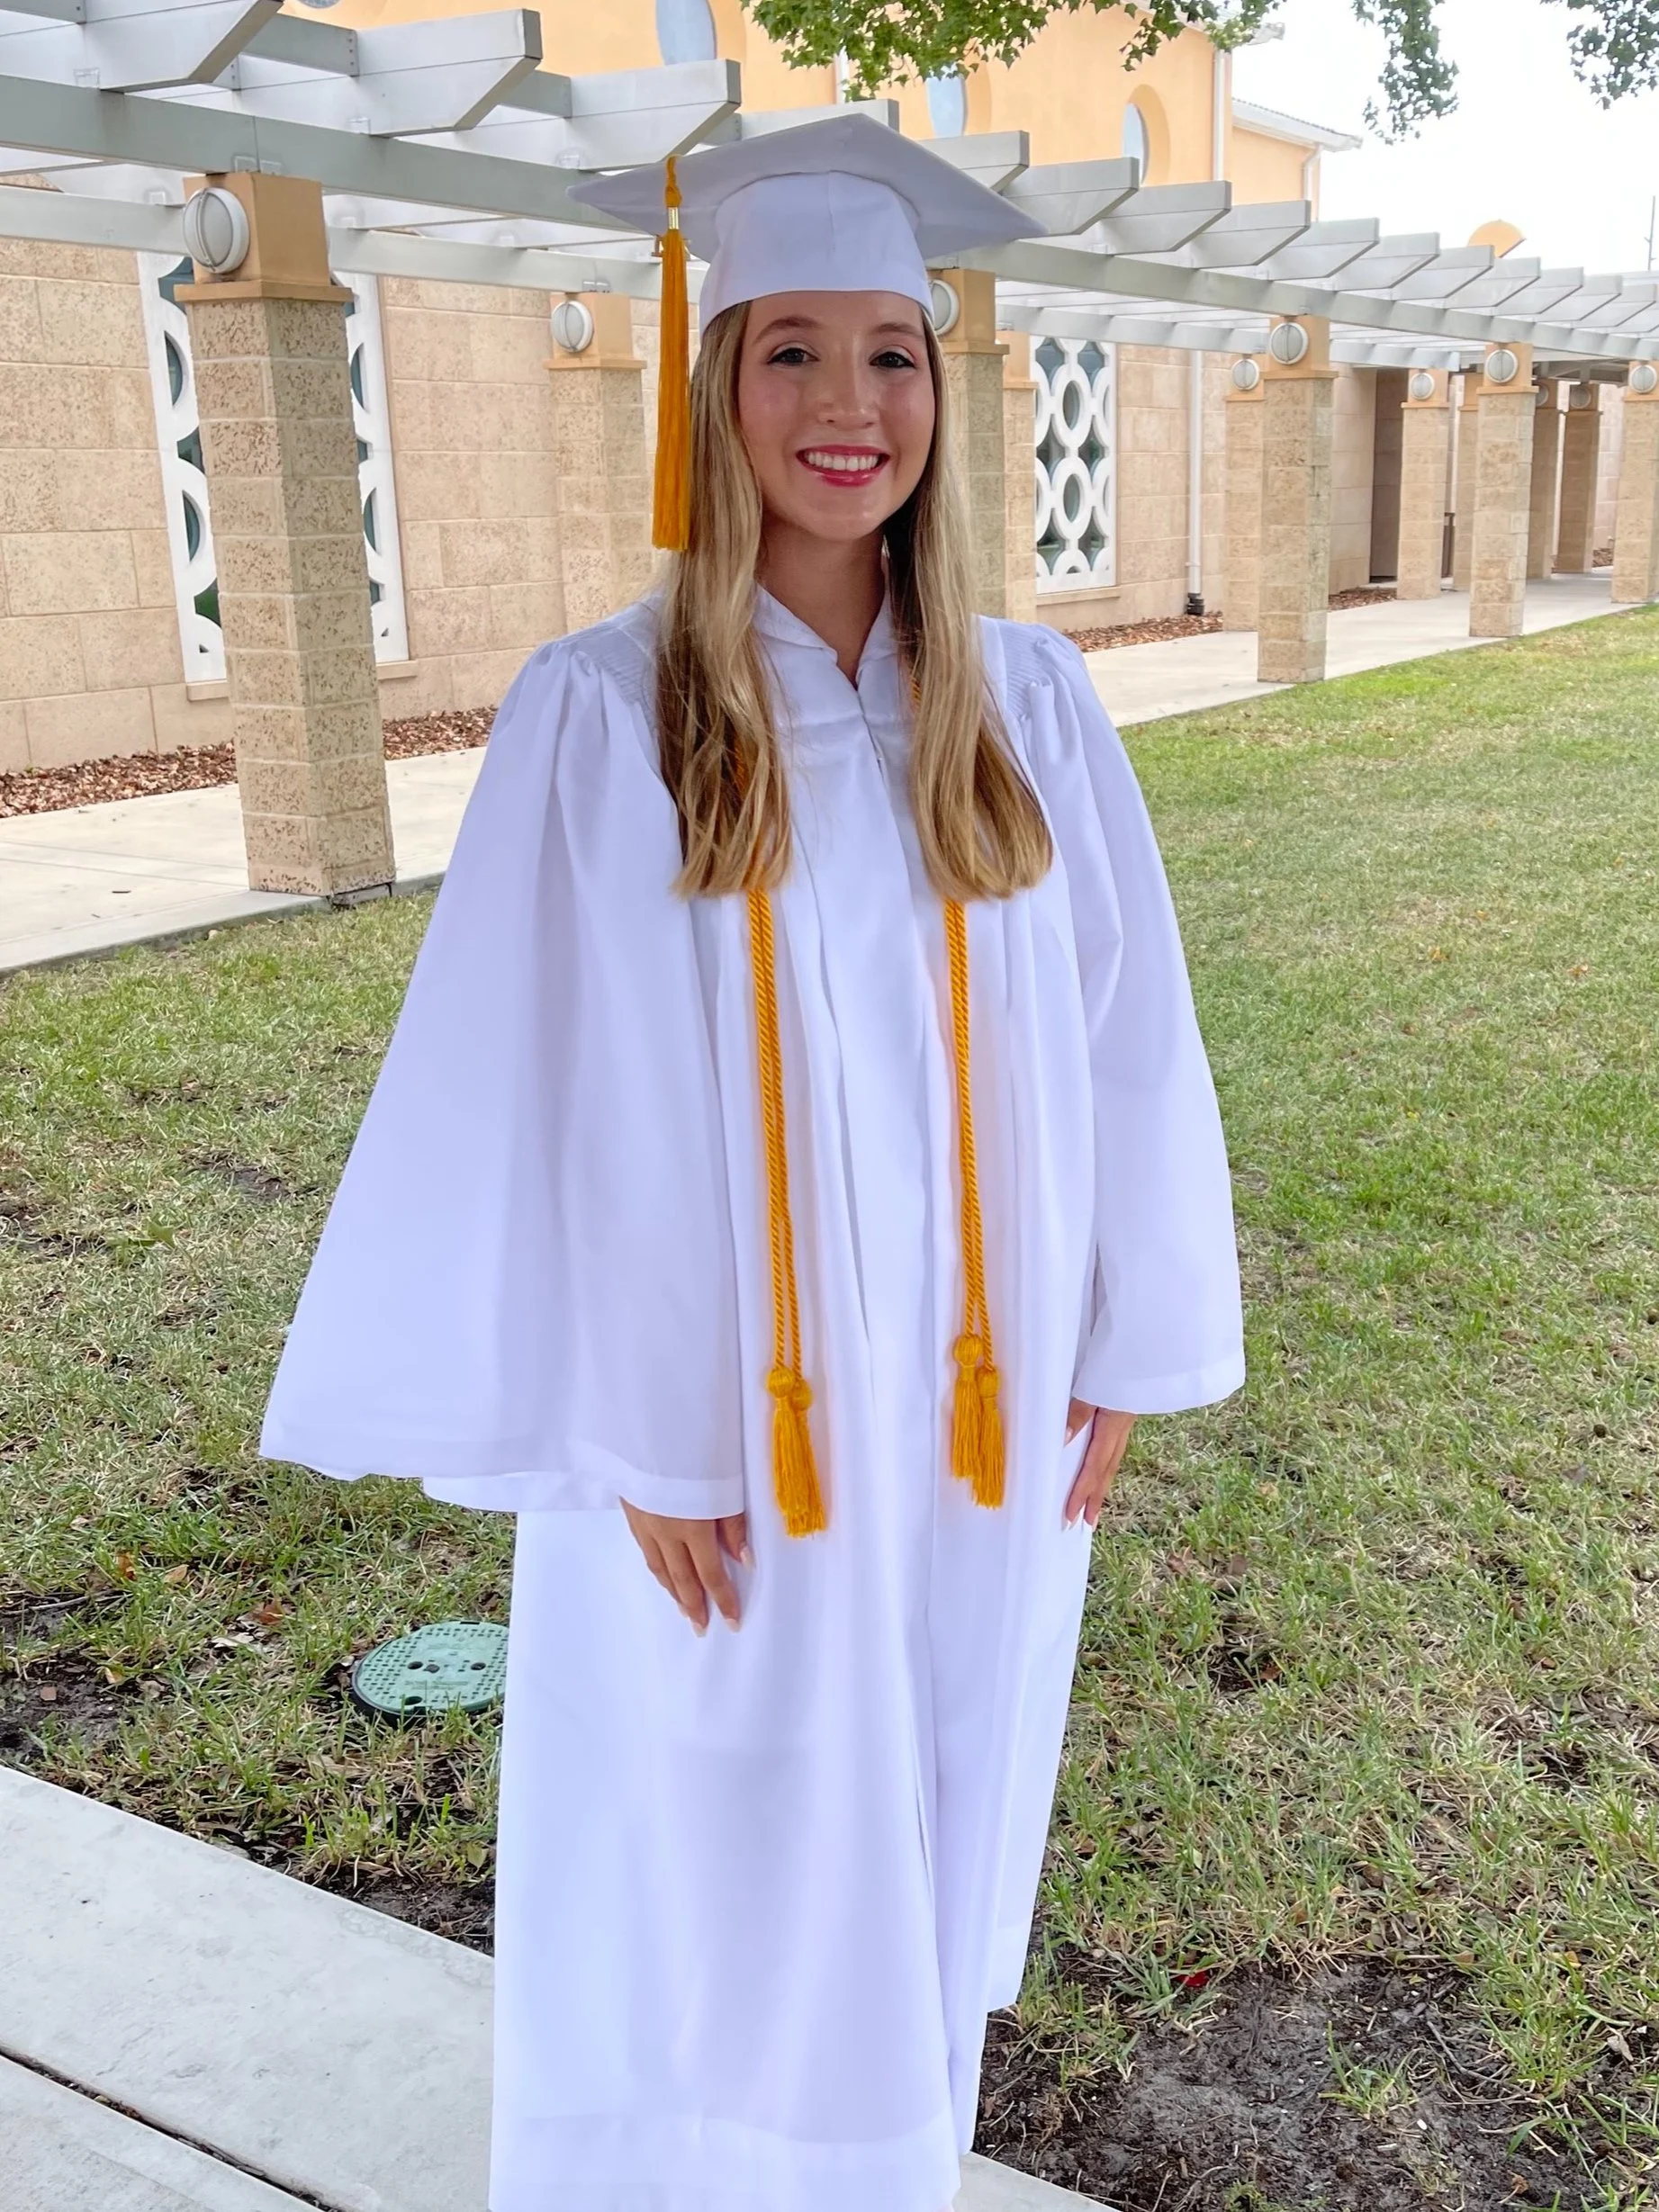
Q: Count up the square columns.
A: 12